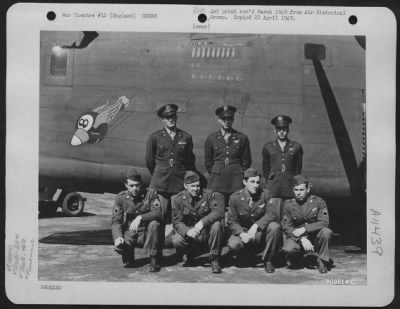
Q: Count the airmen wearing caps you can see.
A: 7